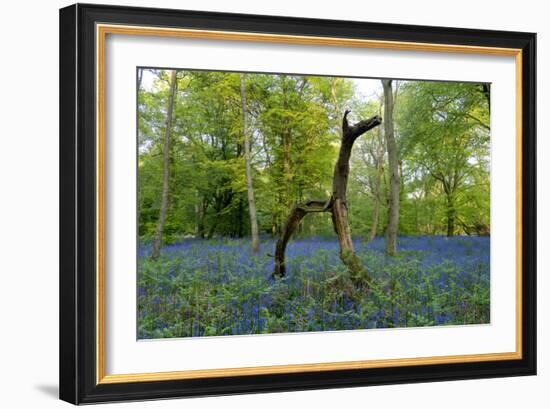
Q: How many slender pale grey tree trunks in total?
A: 3